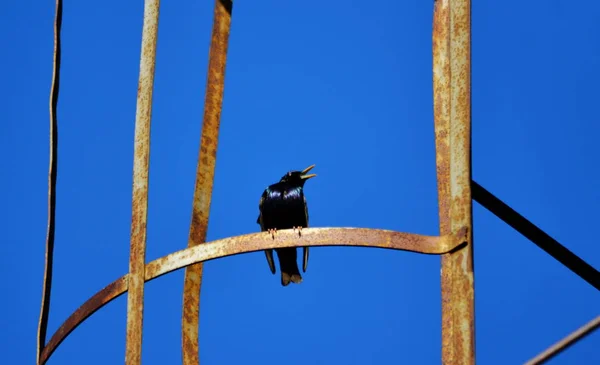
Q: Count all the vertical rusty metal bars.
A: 4